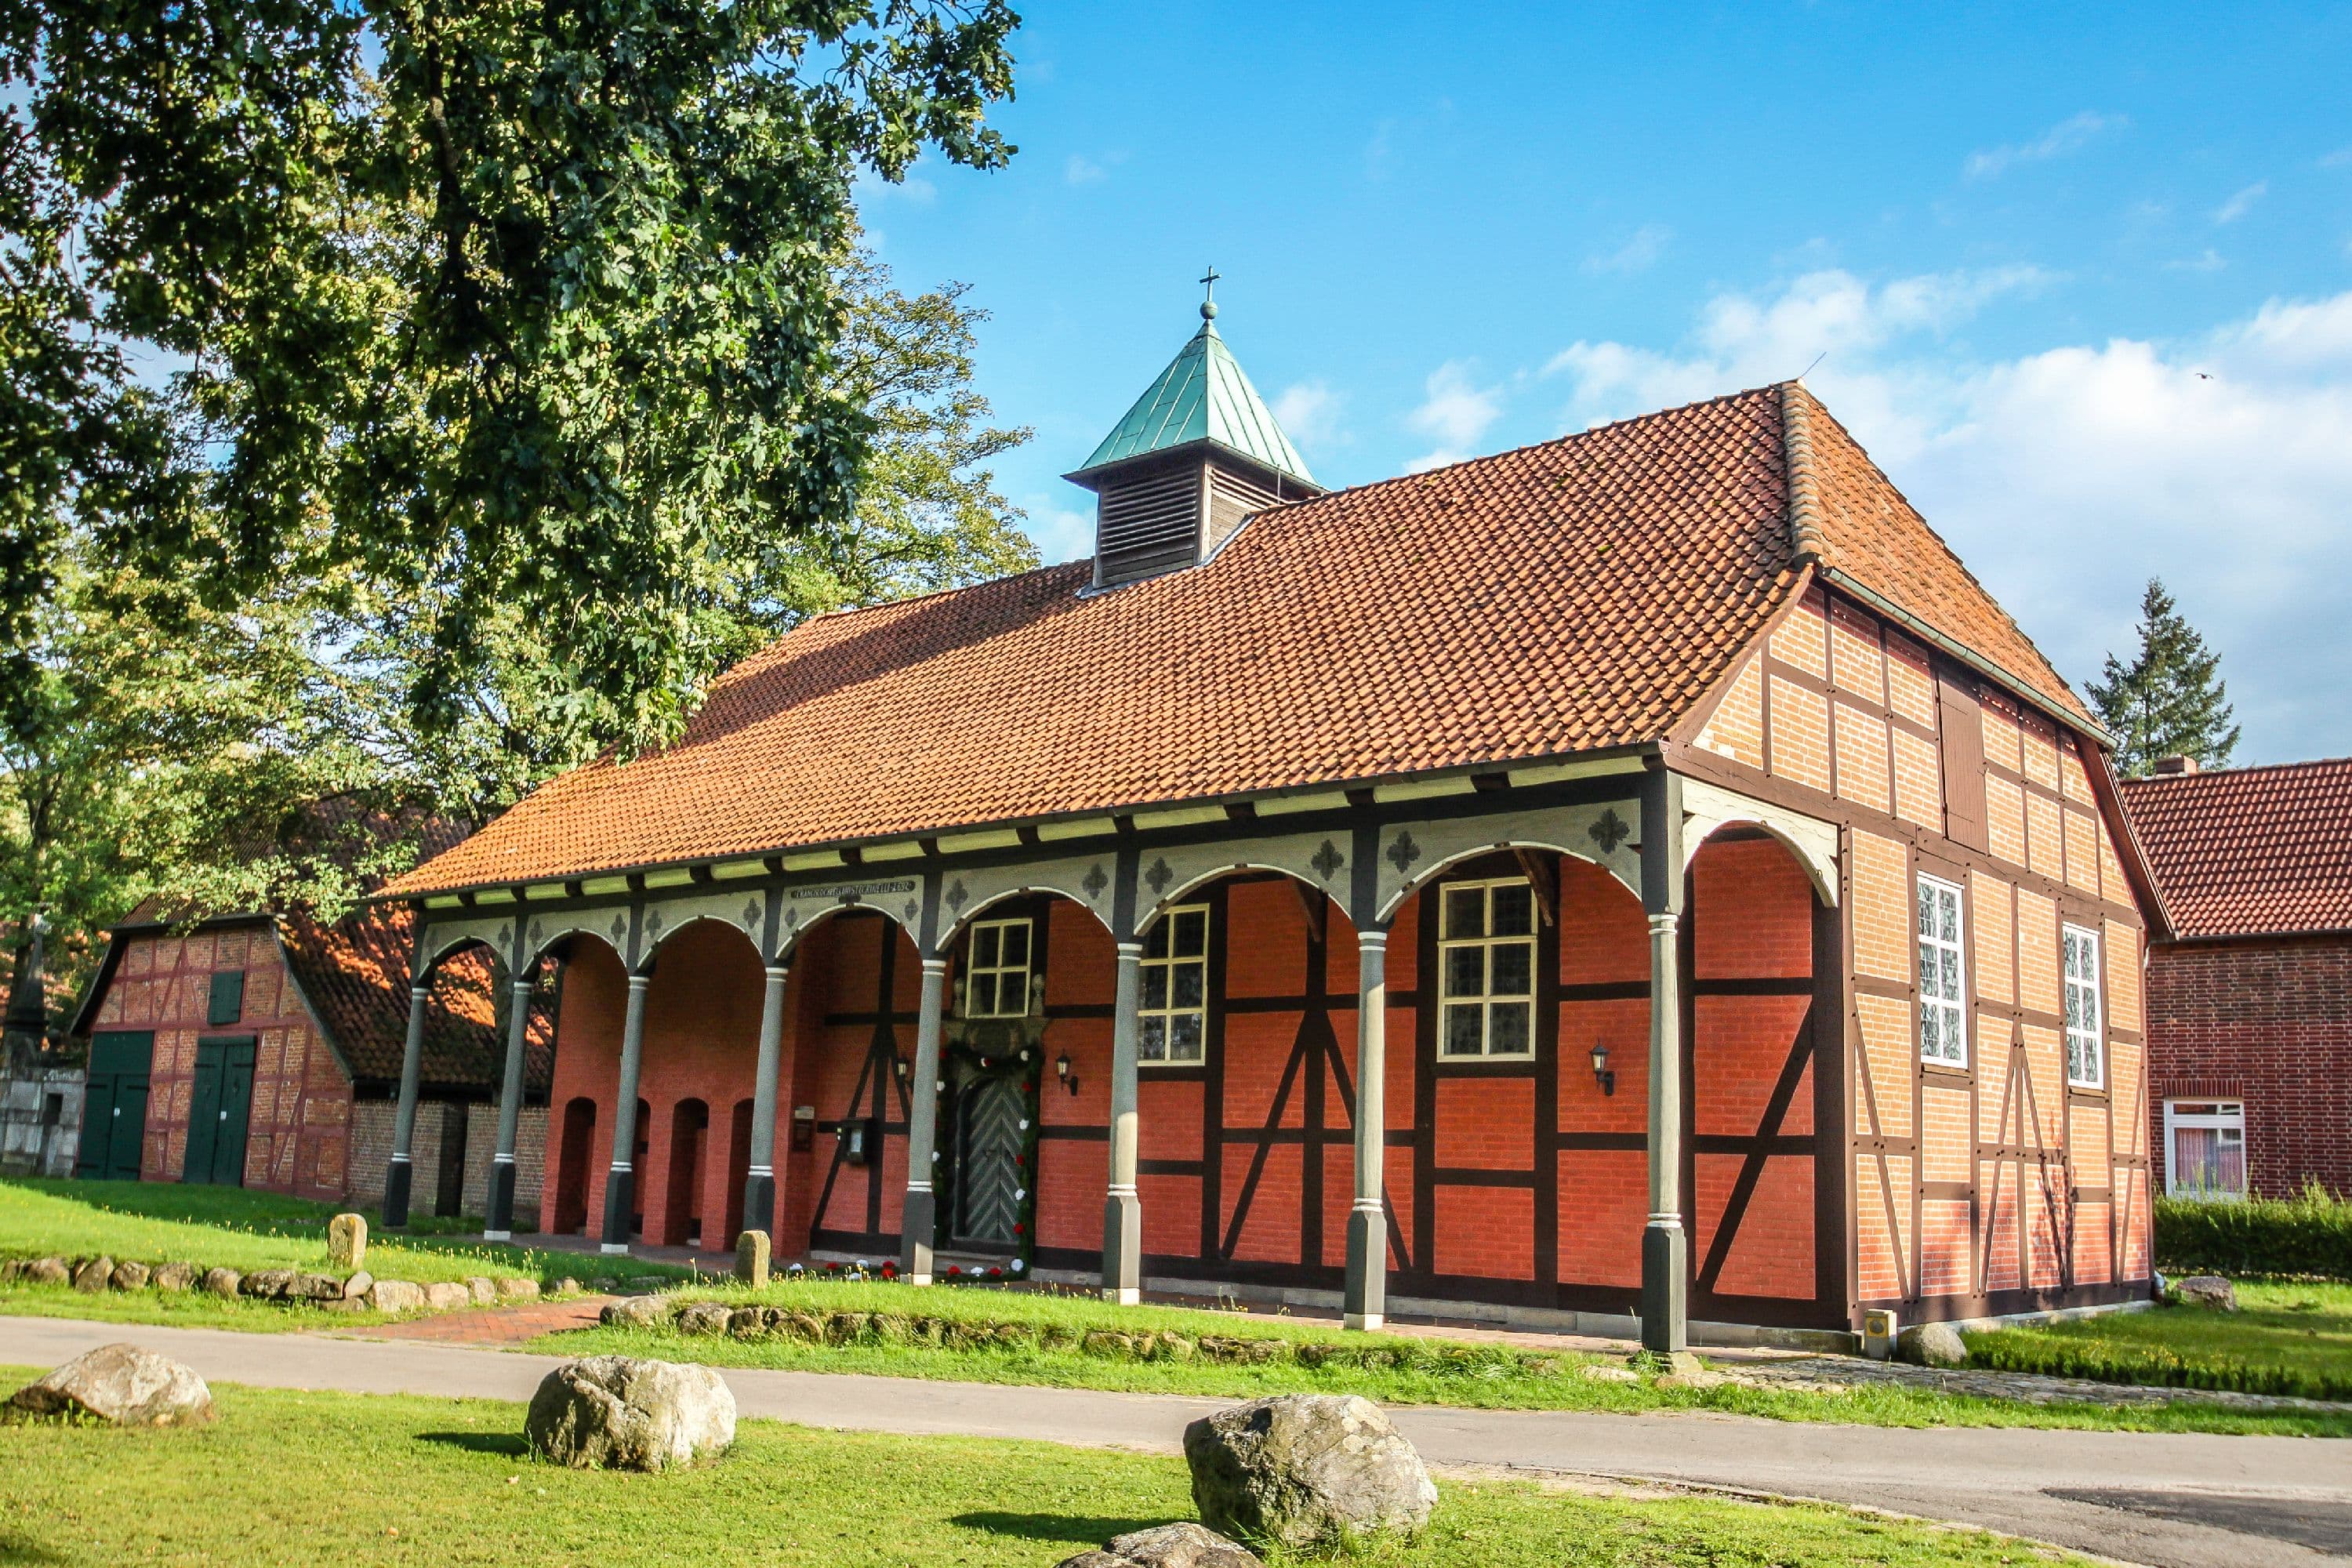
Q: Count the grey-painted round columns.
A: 8